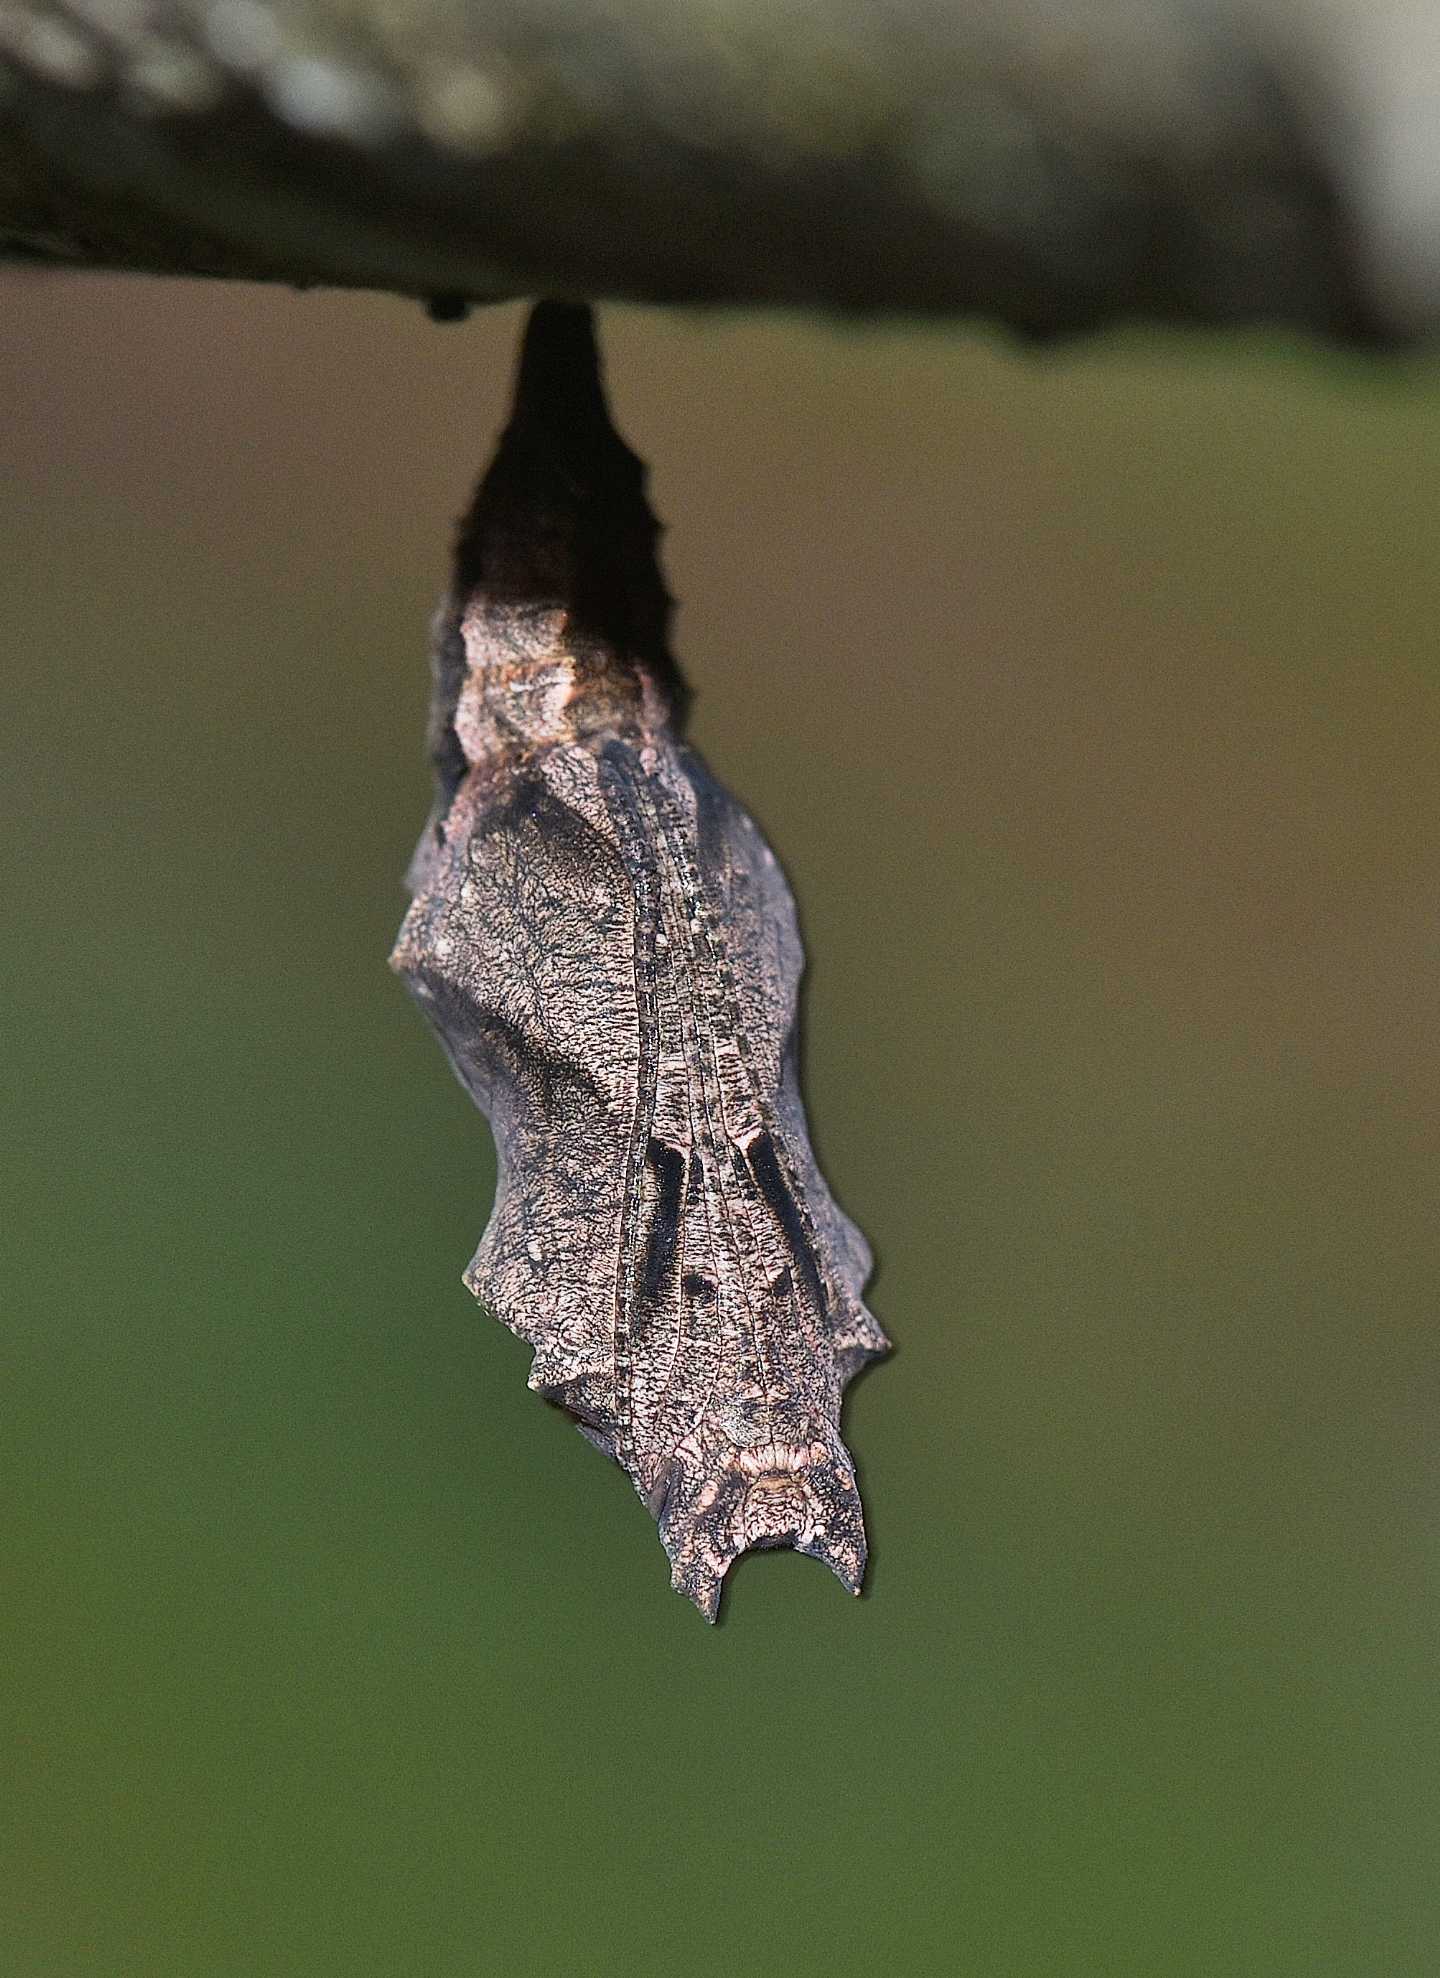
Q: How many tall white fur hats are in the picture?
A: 0